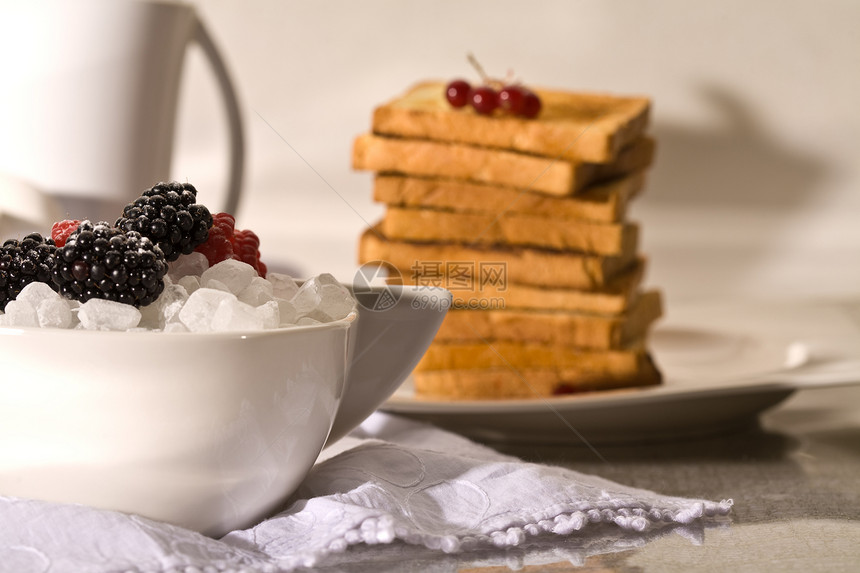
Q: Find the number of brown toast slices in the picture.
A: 9